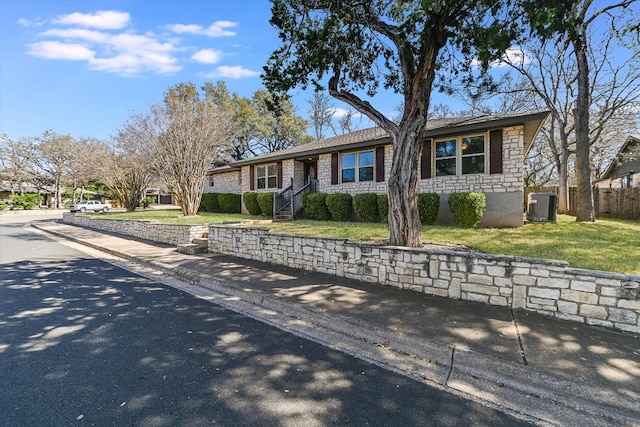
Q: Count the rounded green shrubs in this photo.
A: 10